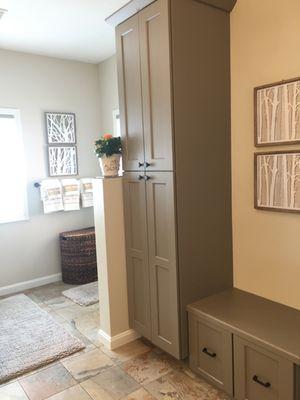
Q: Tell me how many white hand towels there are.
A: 3